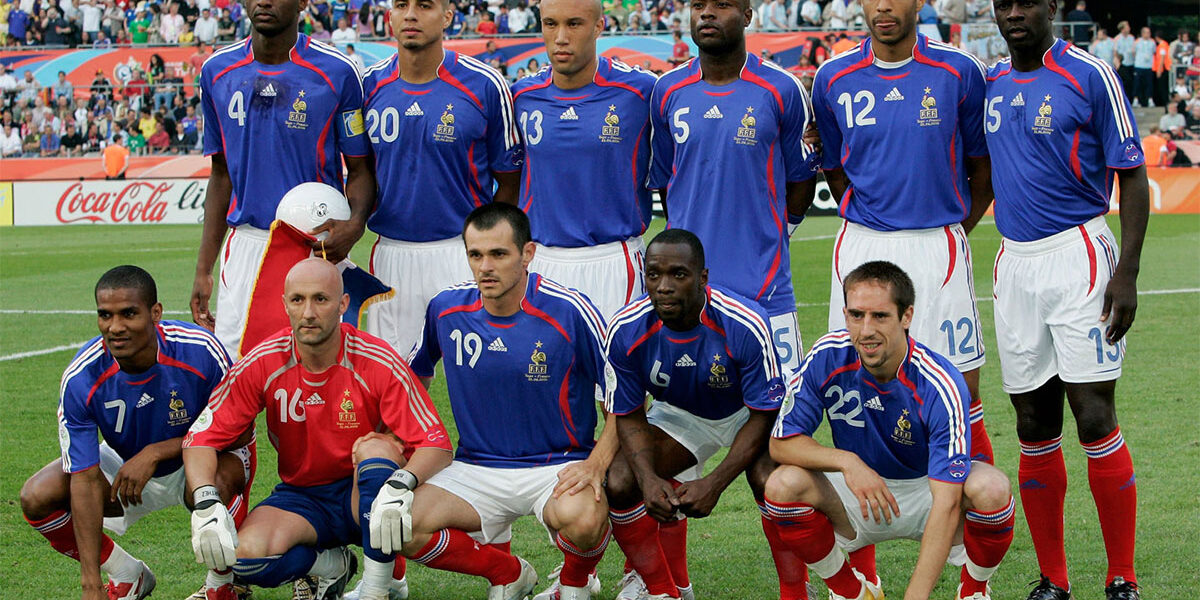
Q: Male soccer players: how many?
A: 11